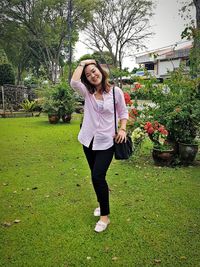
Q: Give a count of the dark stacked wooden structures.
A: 0